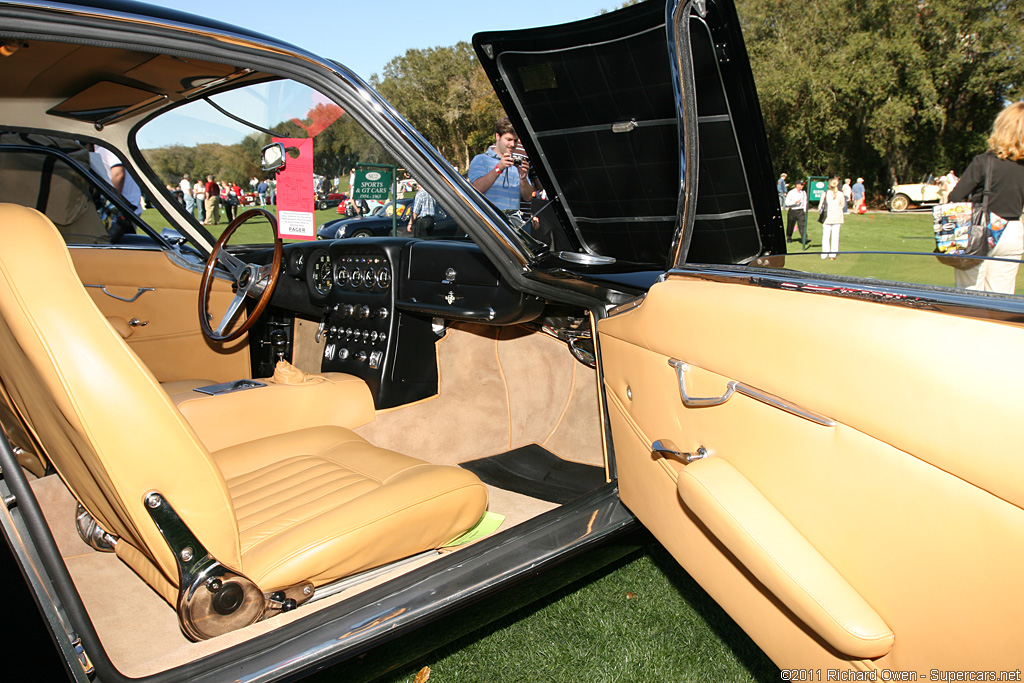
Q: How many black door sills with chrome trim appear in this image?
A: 1